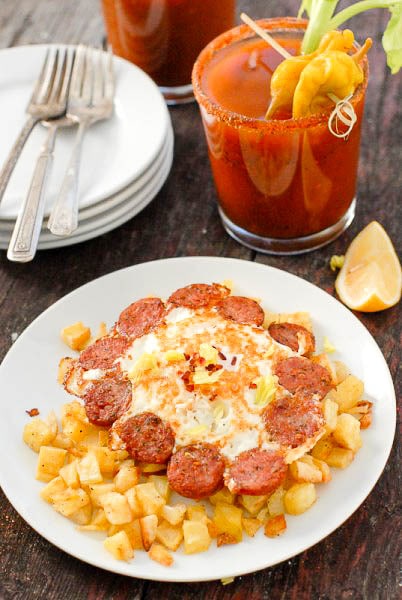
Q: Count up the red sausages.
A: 11